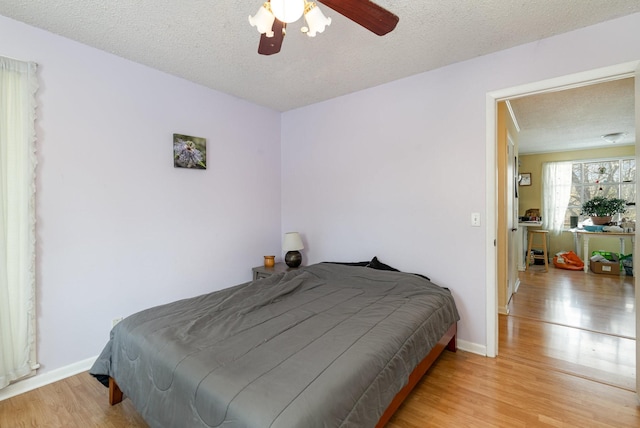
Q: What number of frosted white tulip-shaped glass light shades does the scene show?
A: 2